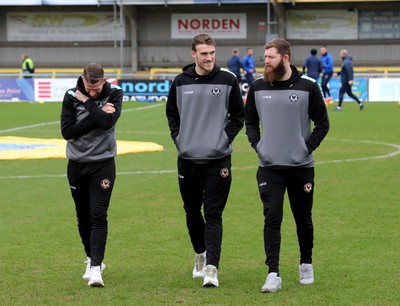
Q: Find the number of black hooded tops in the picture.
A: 3